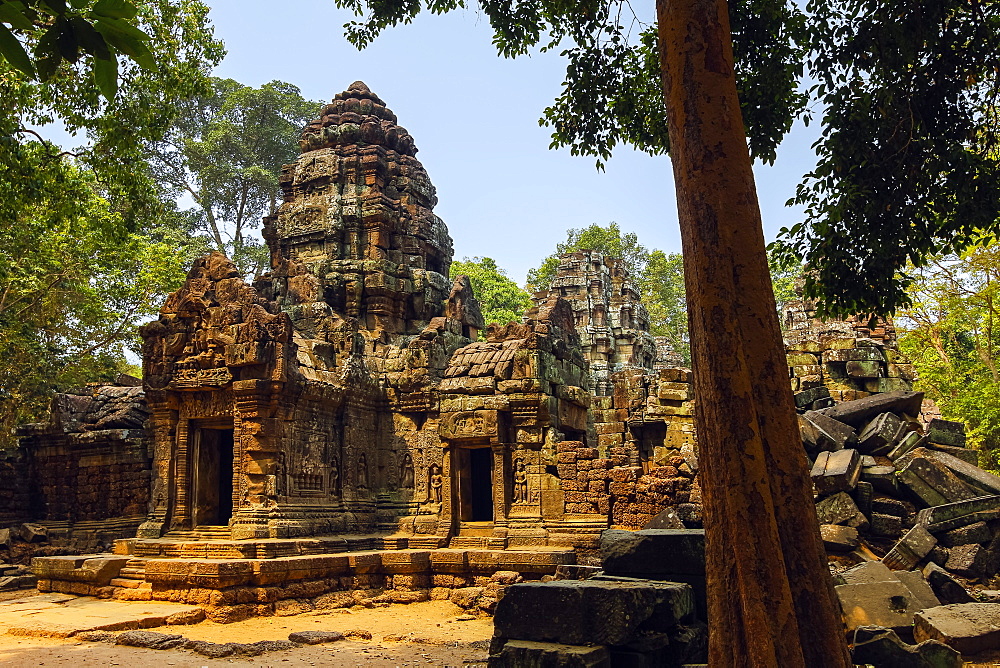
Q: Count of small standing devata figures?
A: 6